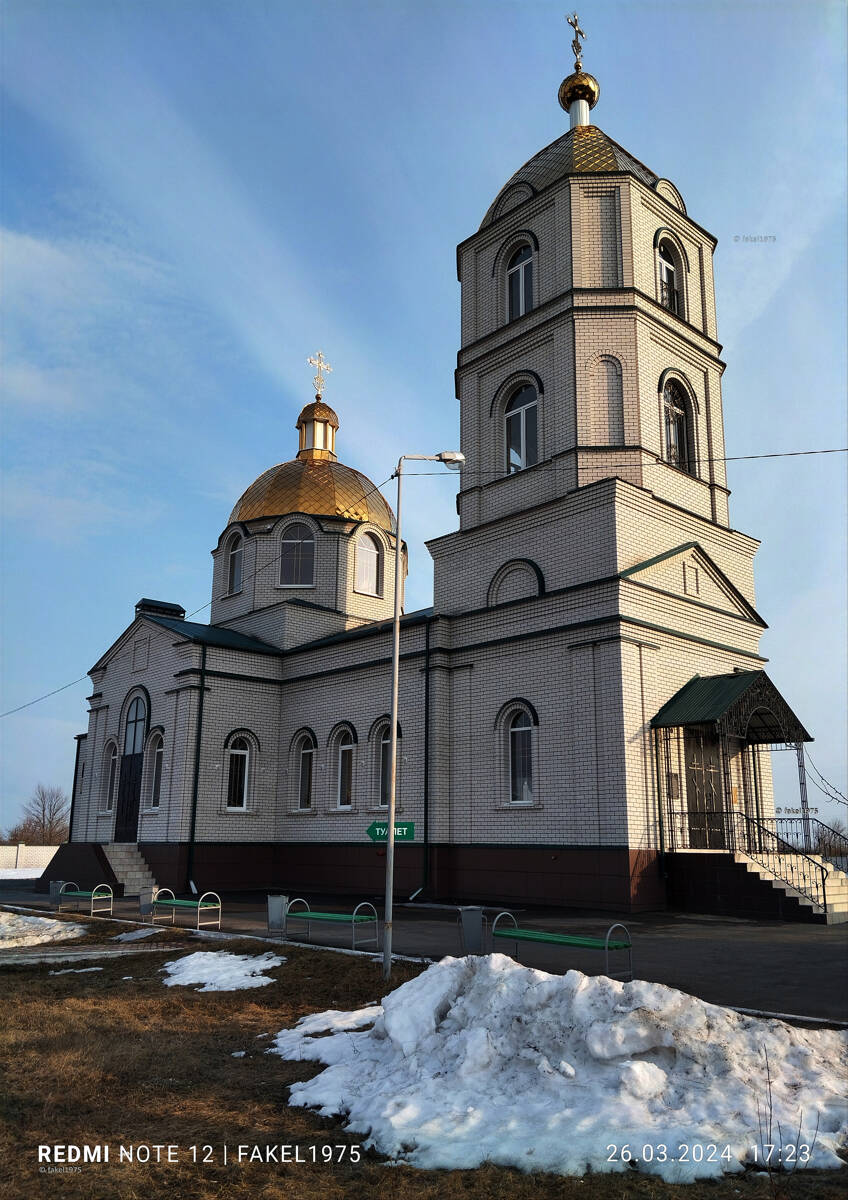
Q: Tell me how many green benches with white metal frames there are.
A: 4